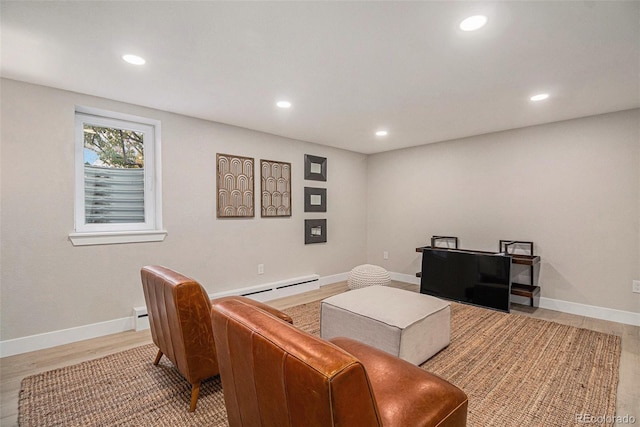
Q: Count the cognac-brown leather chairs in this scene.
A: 2